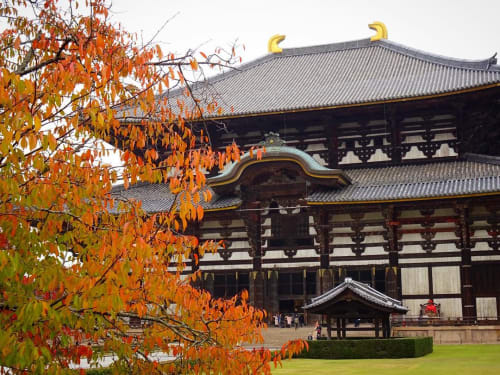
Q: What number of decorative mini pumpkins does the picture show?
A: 0